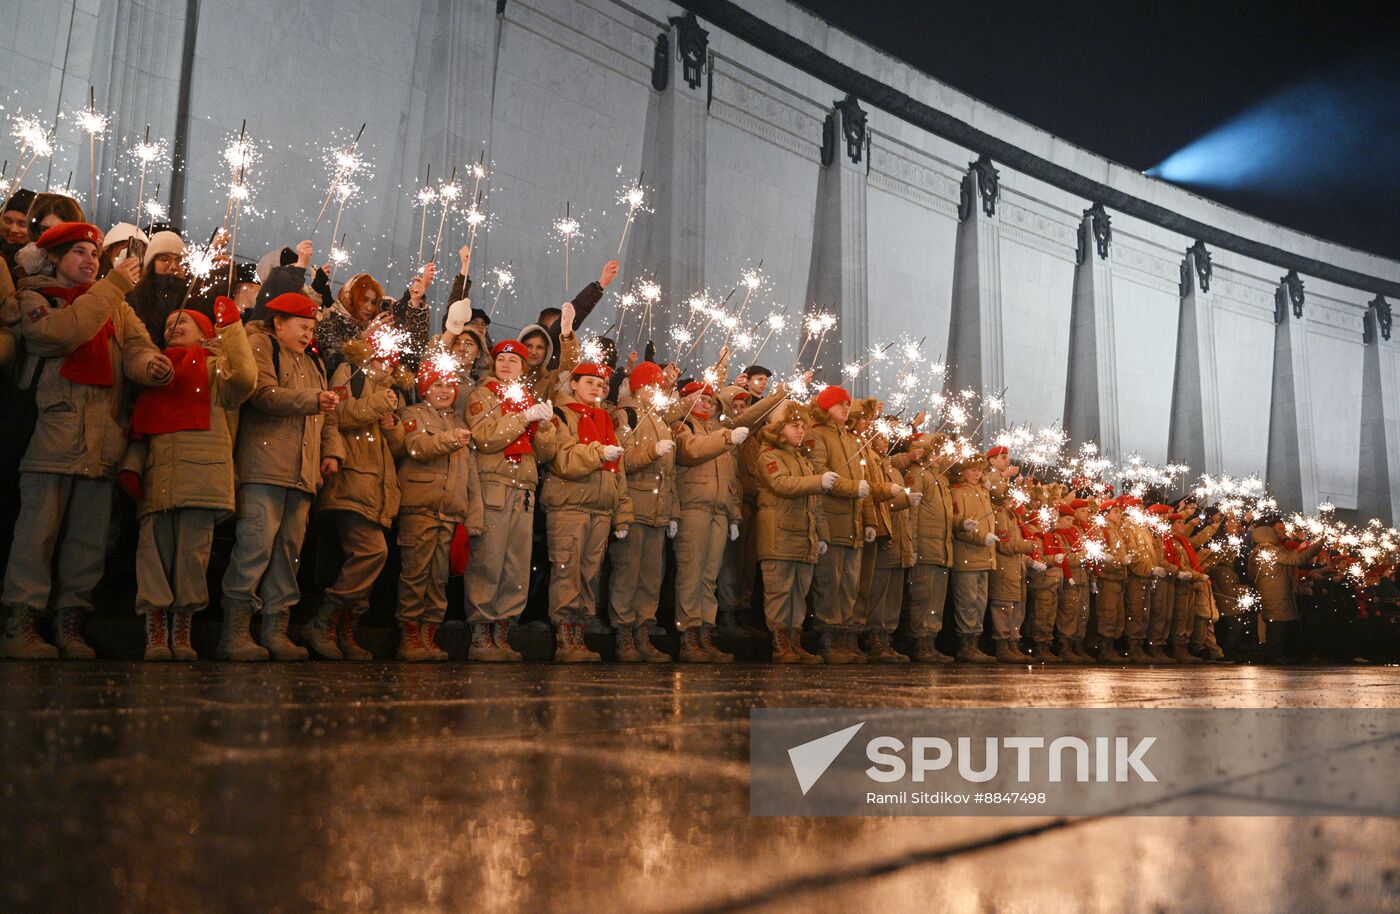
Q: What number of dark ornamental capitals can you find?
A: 7